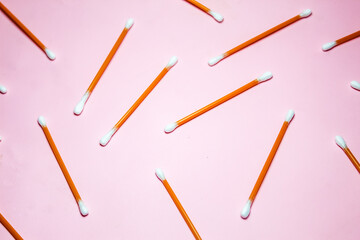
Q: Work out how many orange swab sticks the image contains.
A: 12